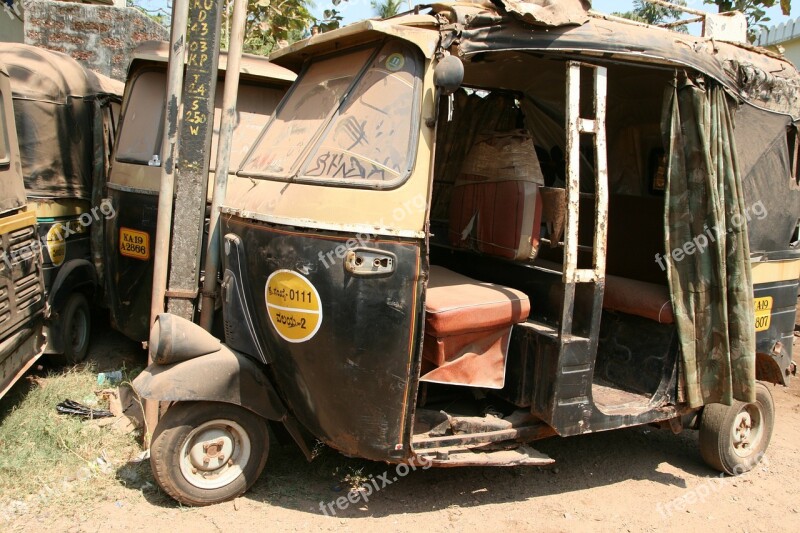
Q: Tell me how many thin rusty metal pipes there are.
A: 2